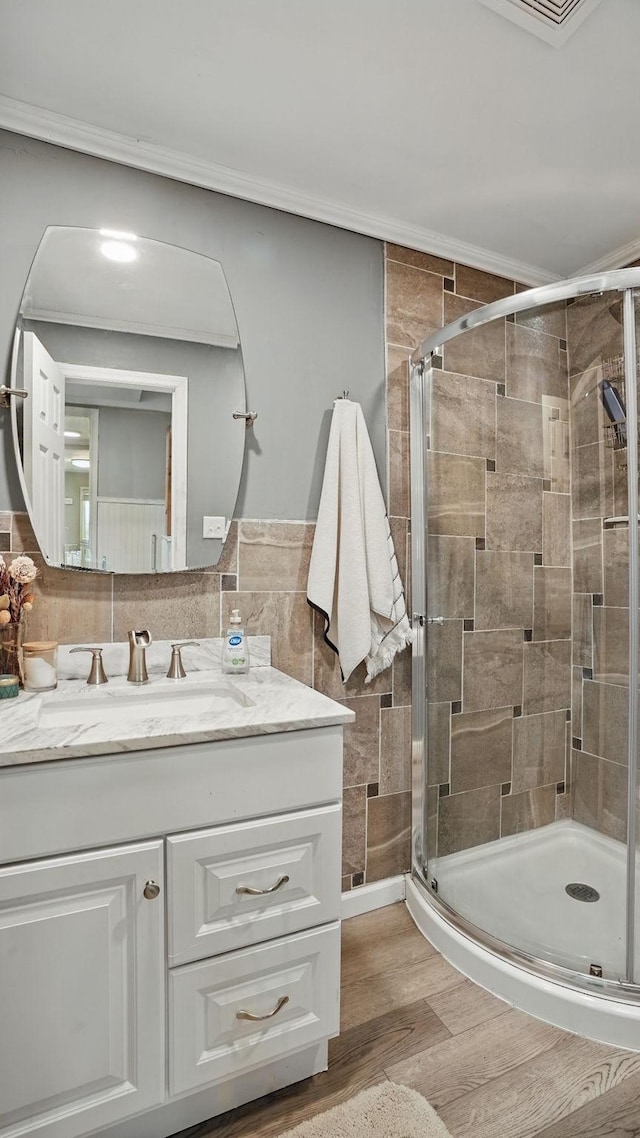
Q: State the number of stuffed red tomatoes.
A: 0